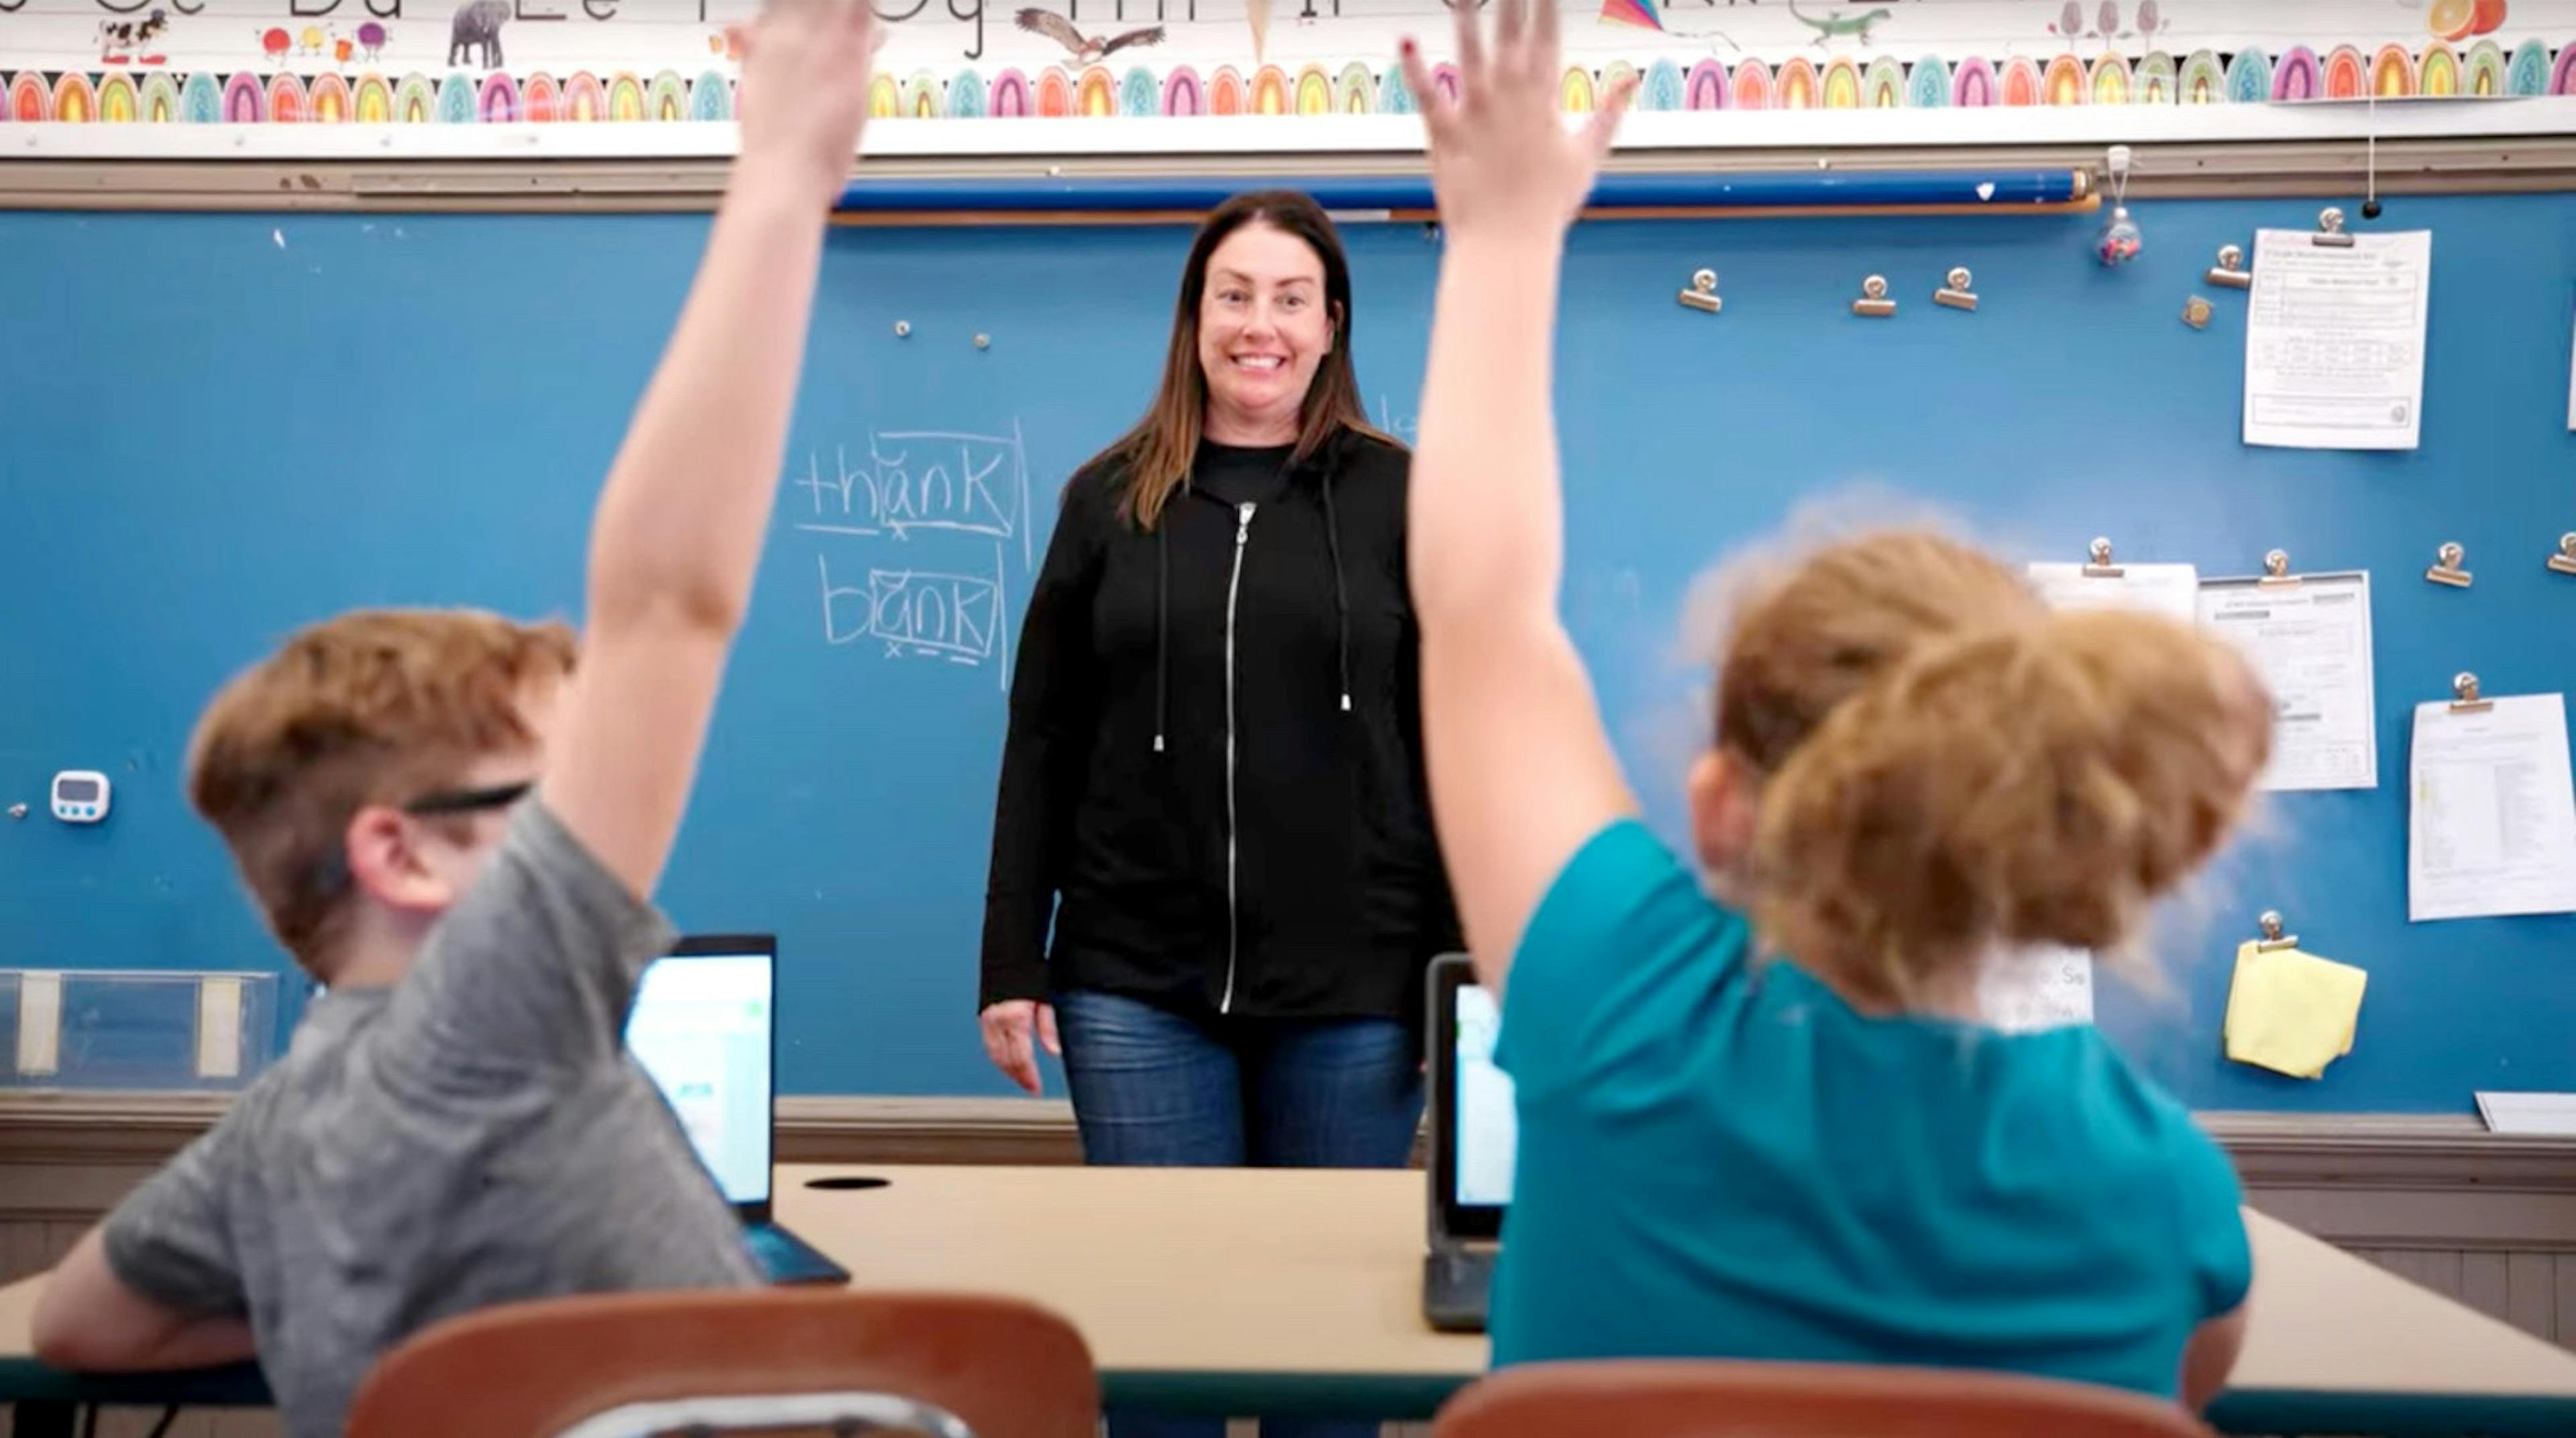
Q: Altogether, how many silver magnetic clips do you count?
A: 11